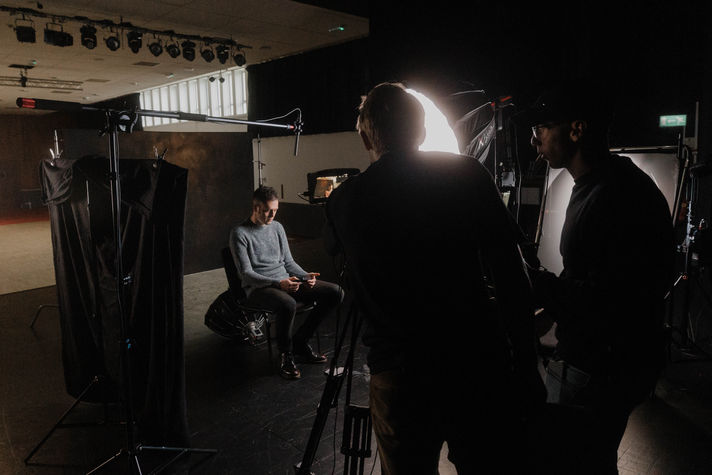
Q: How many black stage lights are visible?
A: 11